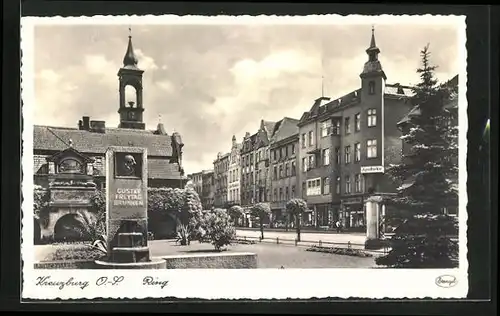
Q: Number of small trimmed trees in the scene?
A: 3